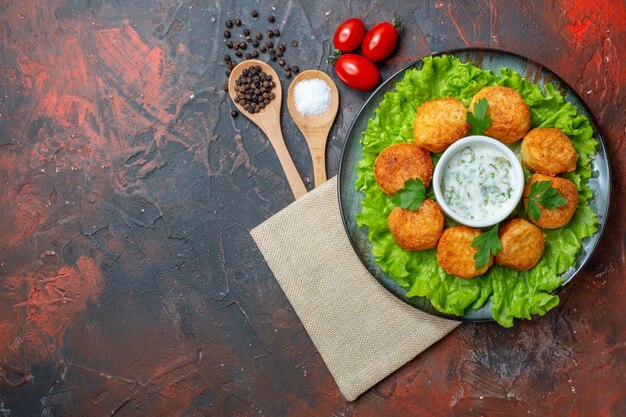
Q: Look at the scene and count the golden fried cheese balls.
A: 8